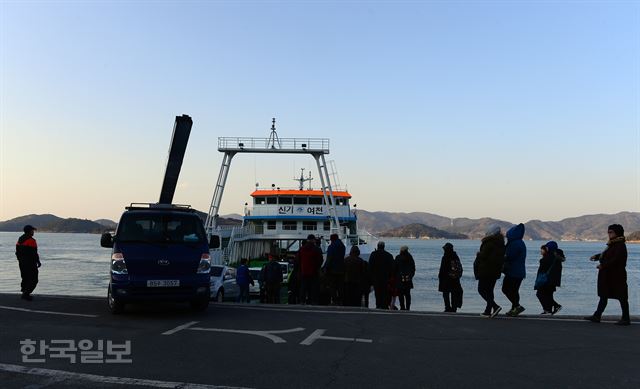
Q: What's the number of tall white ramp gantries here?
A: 1